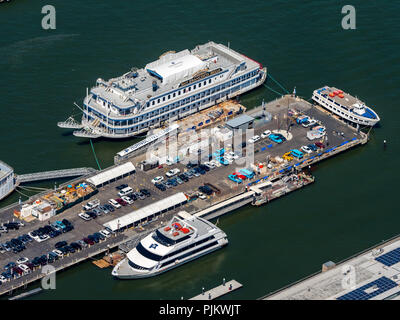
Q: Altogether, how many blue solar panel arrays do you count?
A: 2